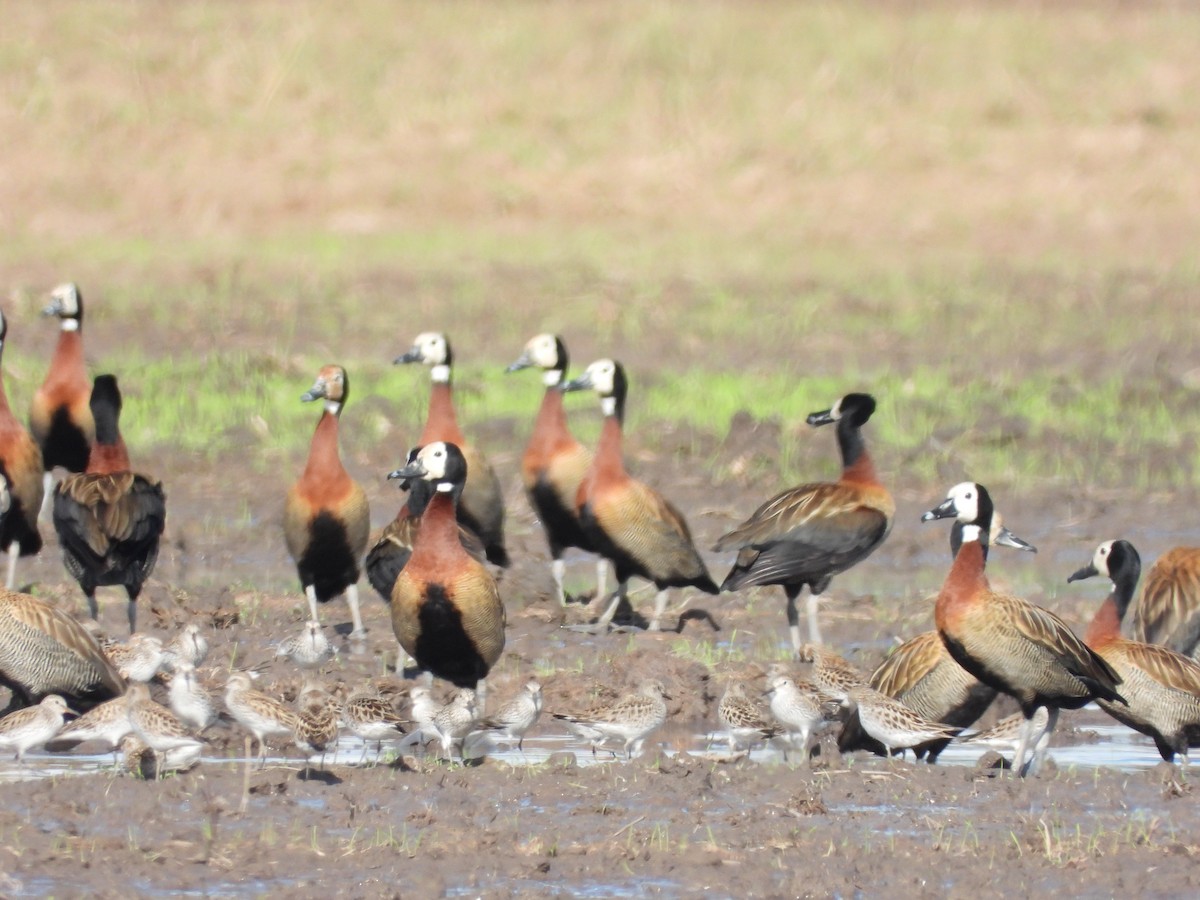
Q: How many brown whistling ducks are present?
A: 15